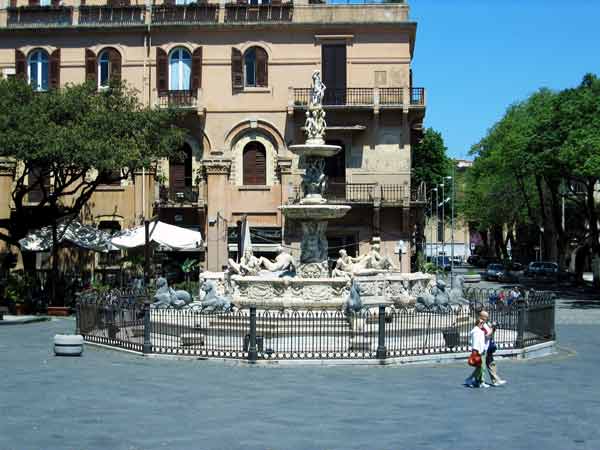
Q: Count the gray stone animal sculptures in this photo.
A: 5